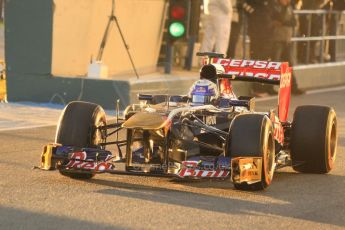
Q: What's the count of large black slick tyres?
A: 3